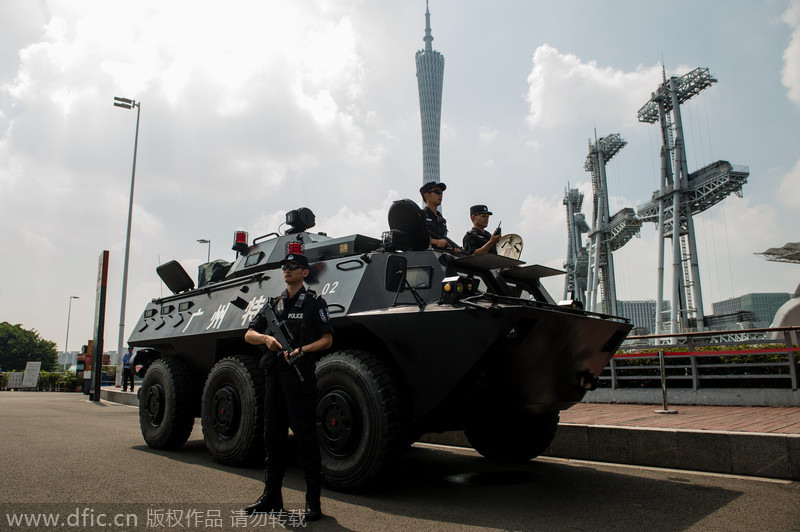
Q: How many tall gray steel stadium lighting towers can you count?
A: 3